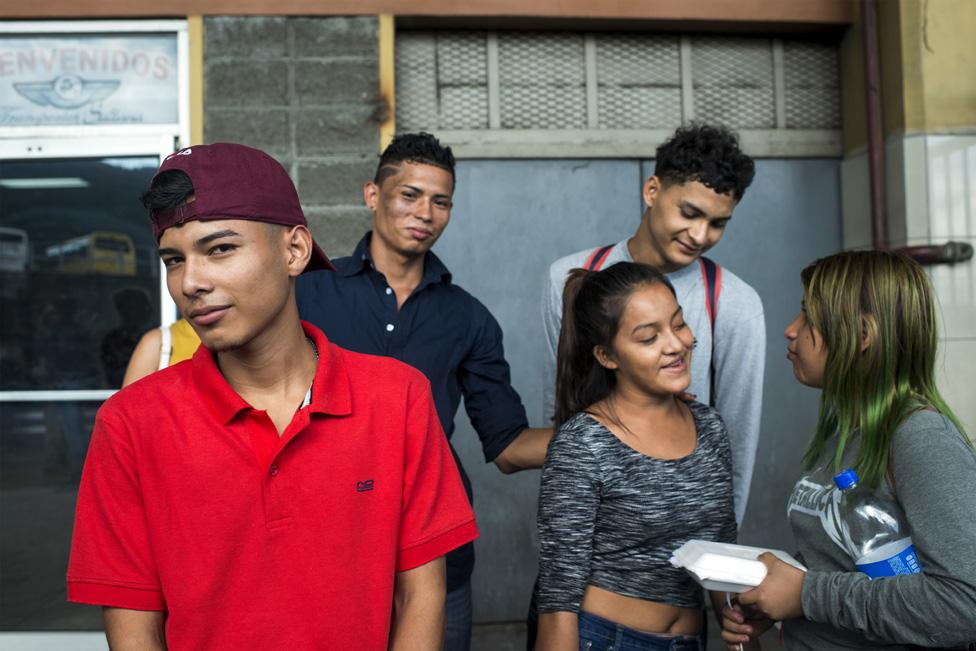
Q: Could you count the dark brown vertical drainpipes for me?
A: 1